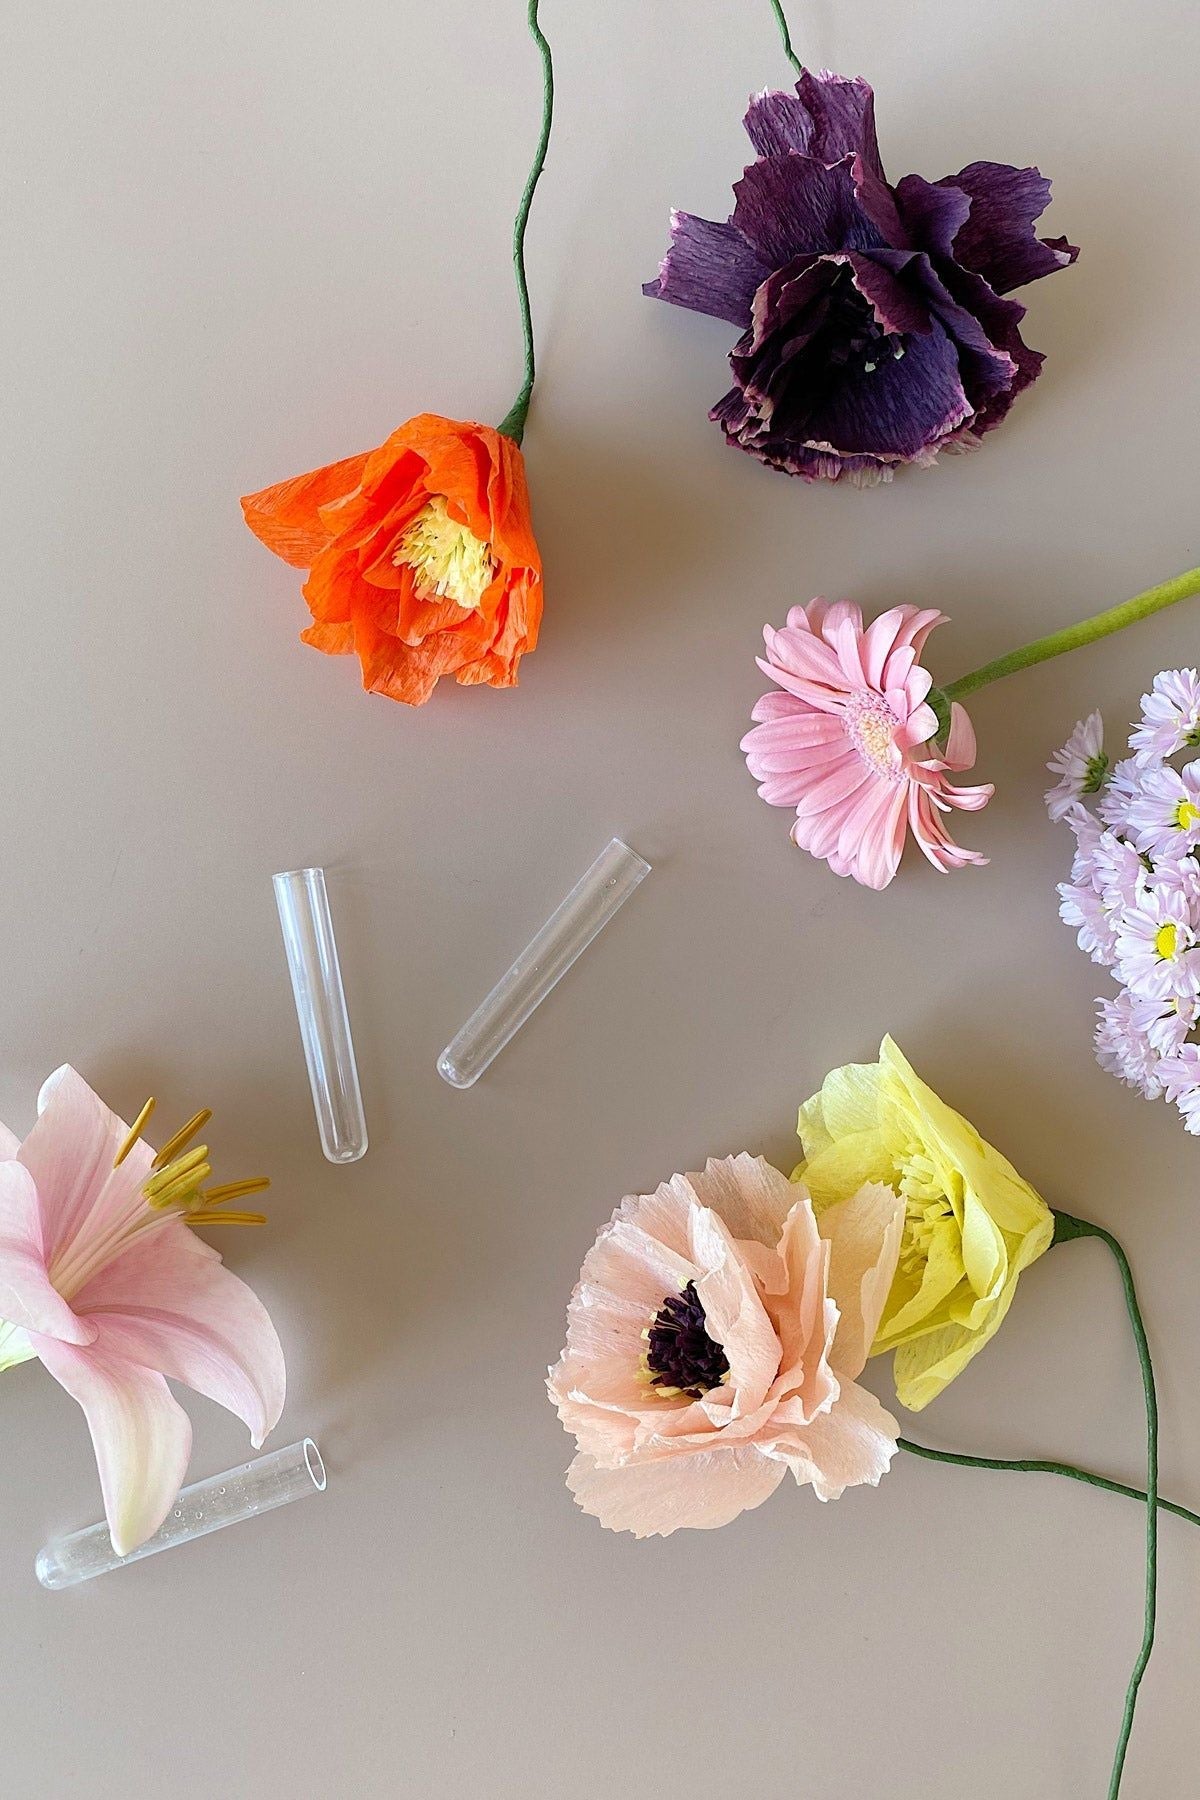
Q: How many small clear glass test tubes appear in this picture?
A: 3